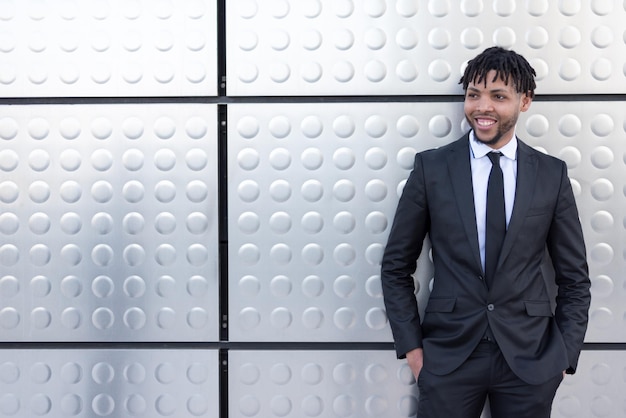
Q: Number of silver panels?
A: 6